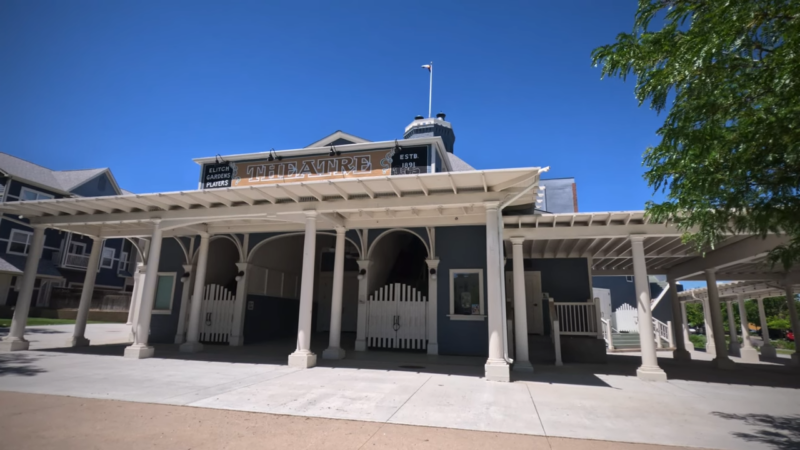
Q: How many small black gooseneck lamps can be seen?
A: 4